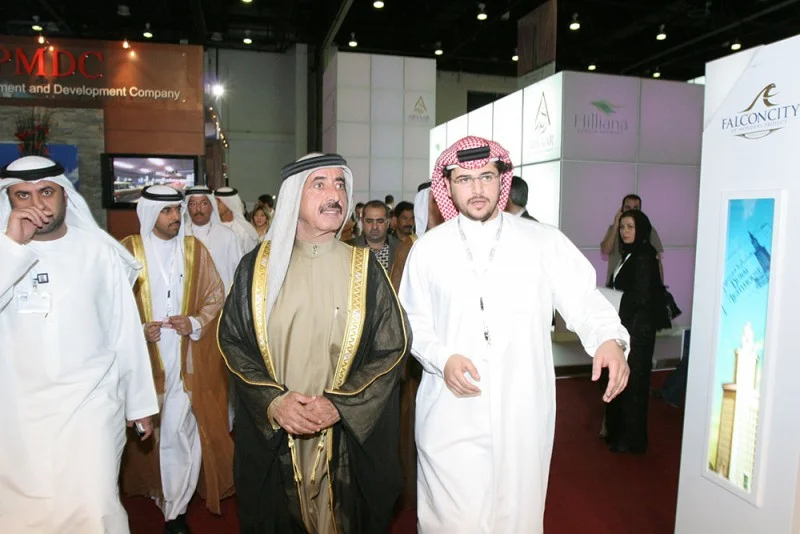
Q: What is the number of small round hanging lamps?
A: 14